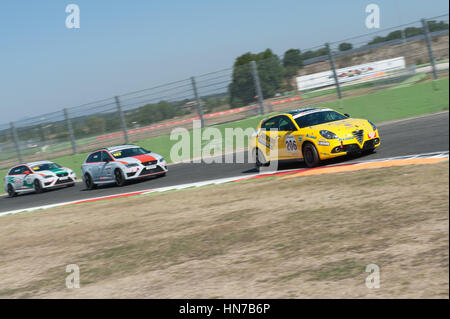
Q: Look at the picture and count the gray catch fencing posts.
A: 7